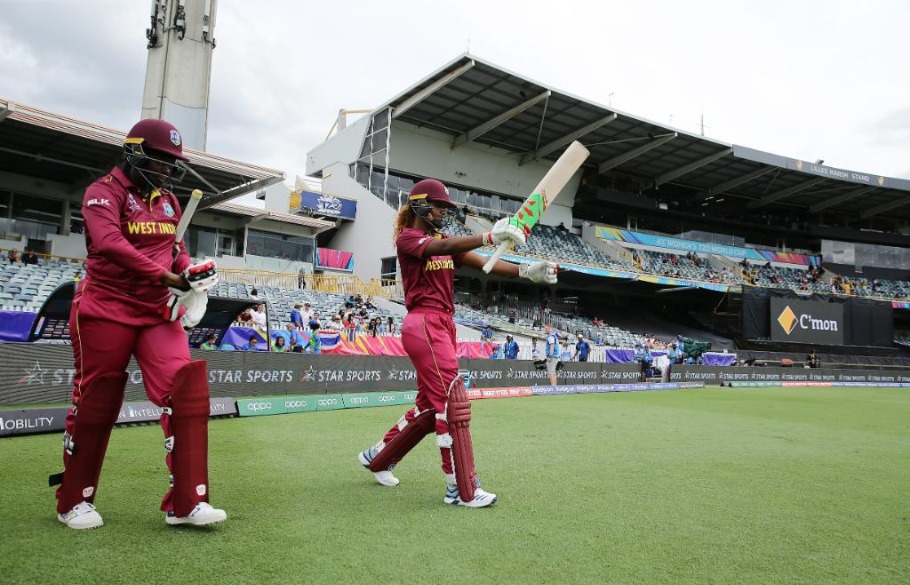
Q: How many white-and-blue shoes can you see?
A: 2